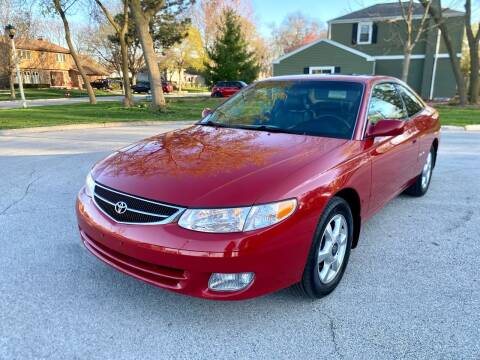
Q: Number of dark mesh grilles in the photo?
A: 1